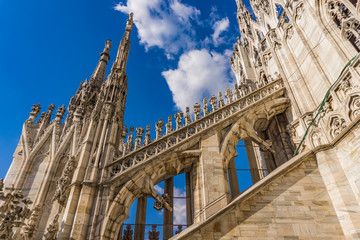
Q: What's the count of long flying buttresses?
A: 1